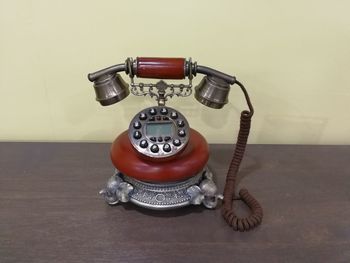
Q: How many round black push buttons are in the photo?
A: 12